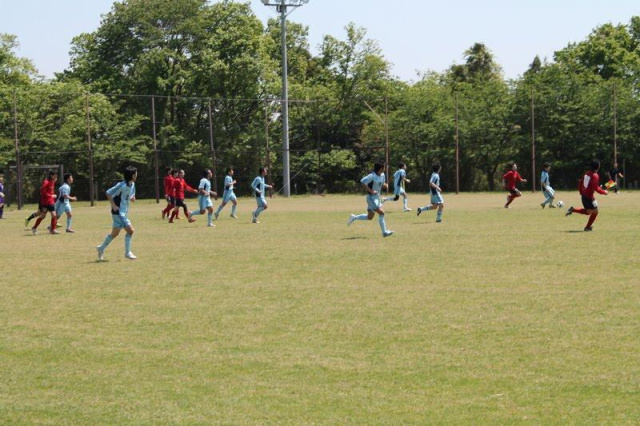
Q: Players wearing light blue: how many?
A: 9